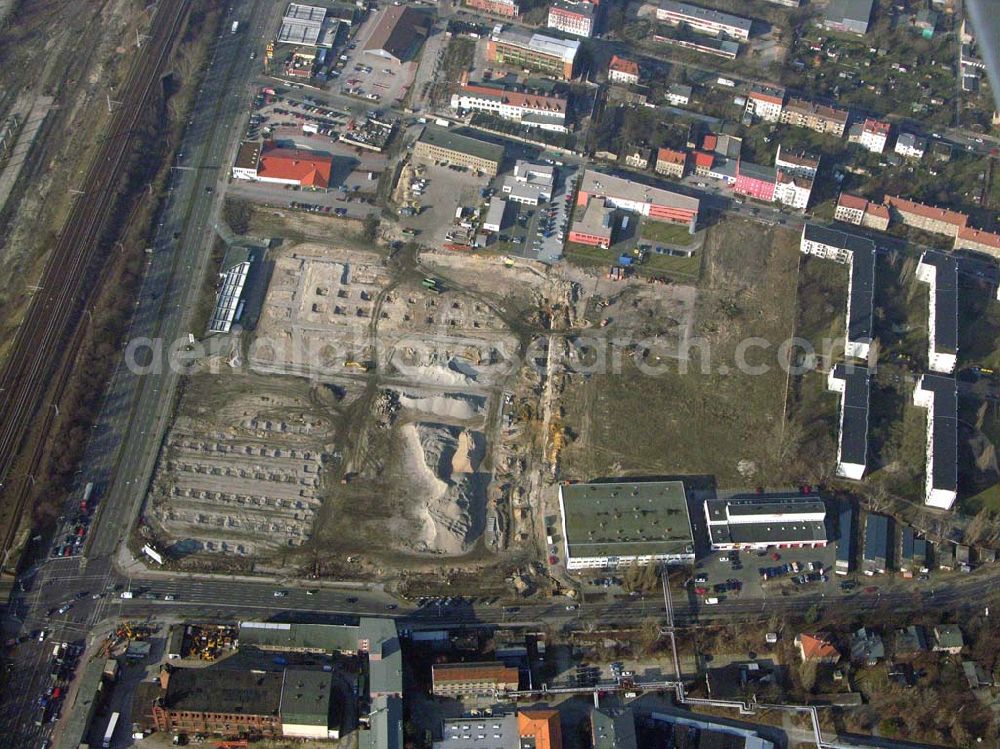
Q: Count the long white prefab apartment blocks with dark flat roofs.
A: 4